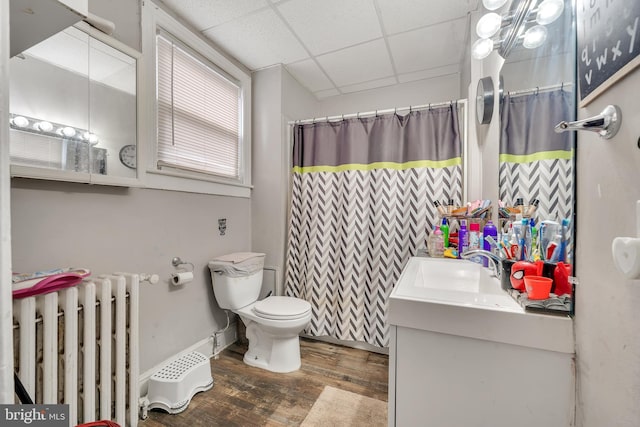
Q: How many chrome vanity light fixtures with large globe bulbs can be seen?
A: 1